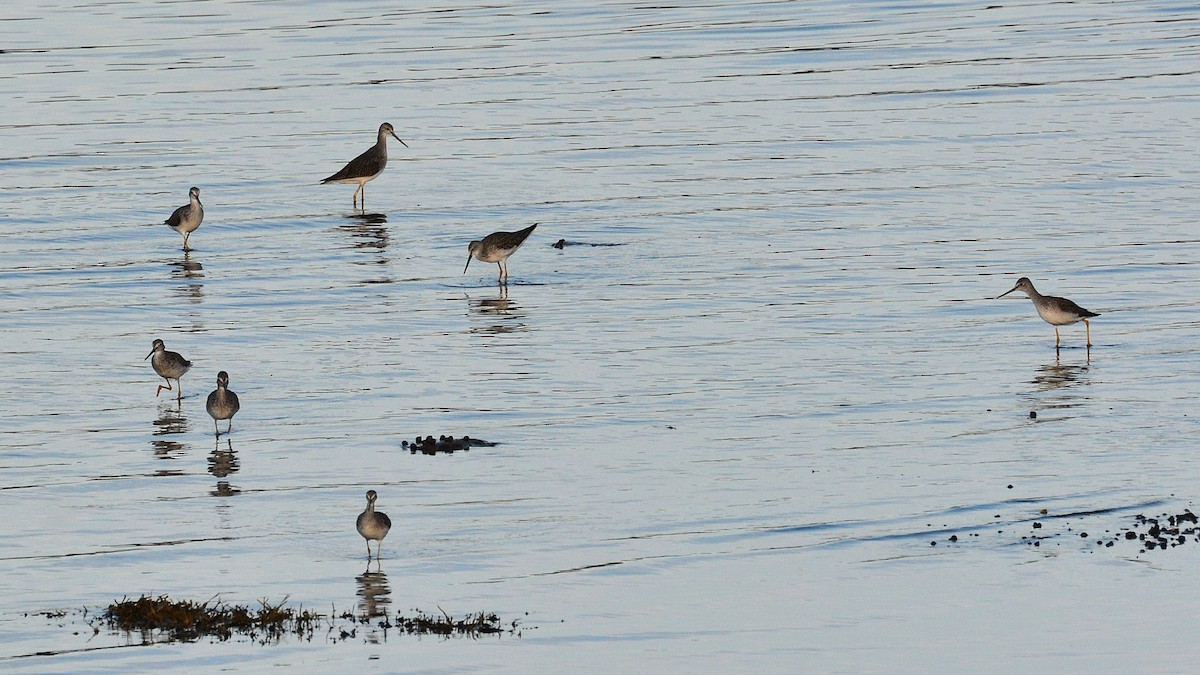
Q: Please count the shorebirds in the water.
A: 7